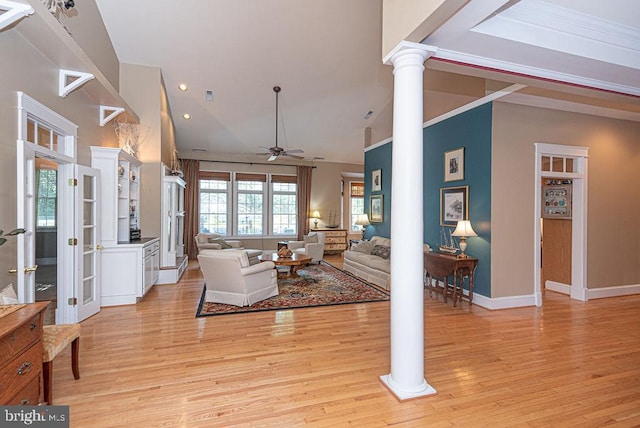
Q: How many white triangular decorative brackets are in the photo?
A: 3